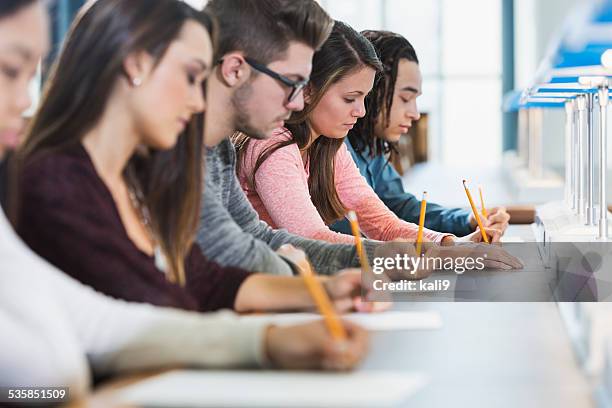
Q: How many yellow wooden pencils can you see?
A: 5